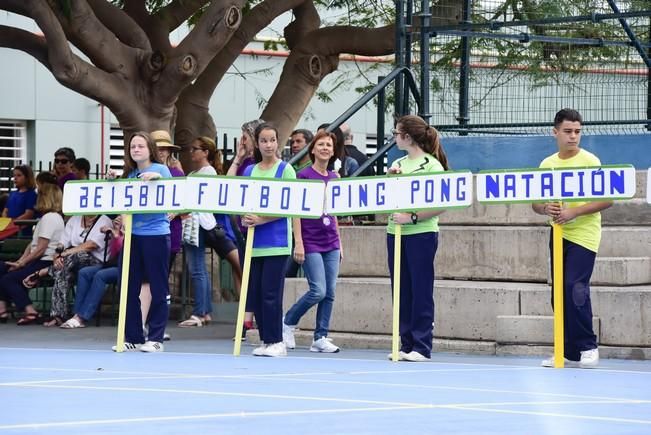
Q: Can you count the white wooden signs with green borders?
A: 4